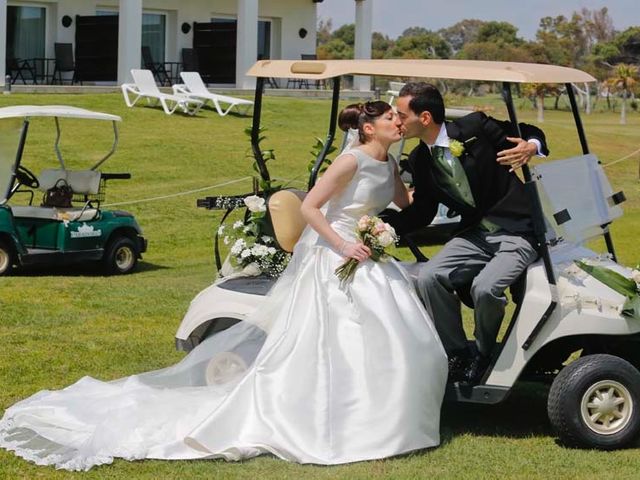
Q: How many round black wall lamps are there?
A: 3